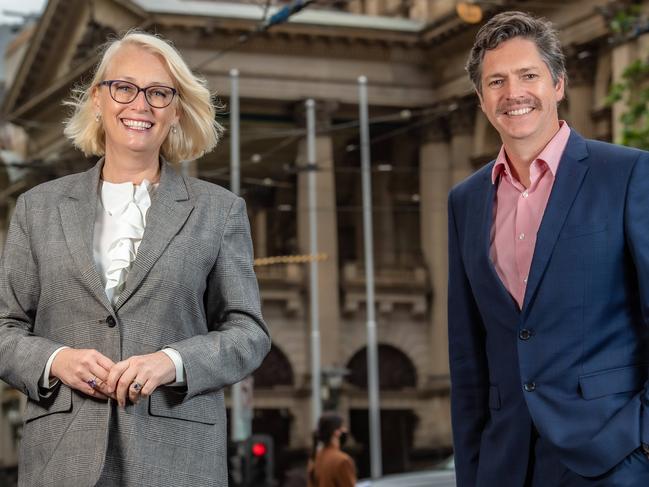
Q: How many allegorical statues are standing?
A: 0